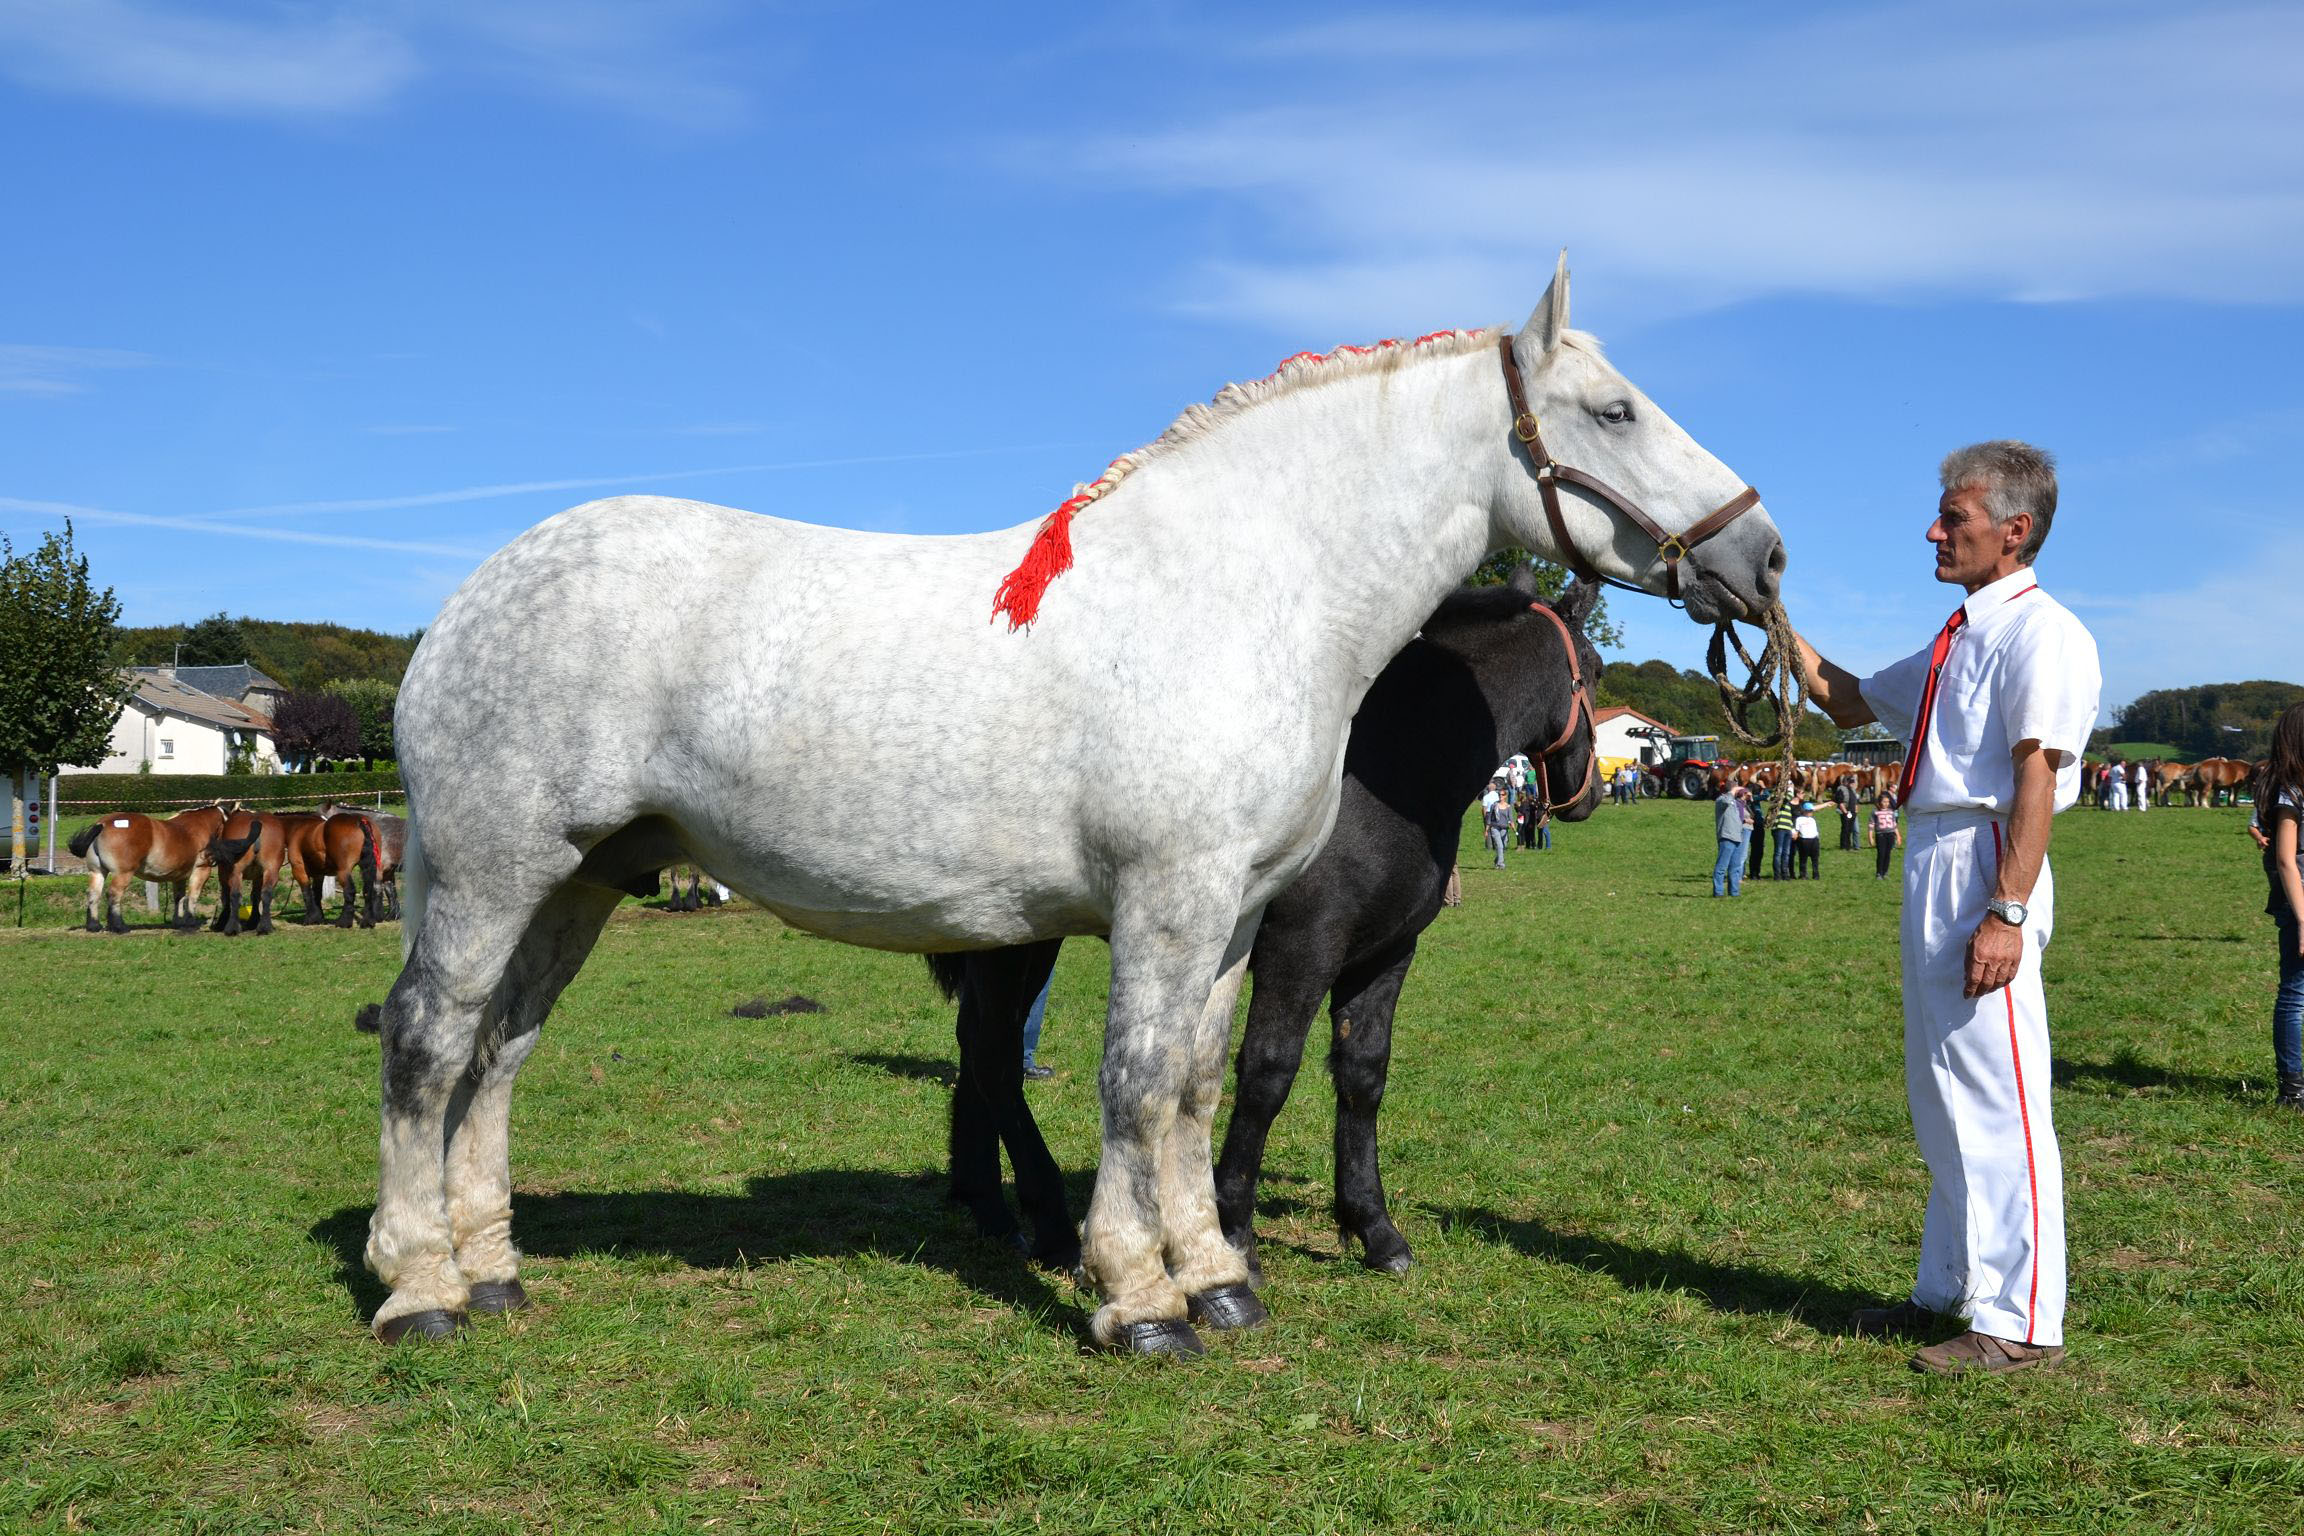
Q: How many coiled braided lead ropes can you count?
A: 1